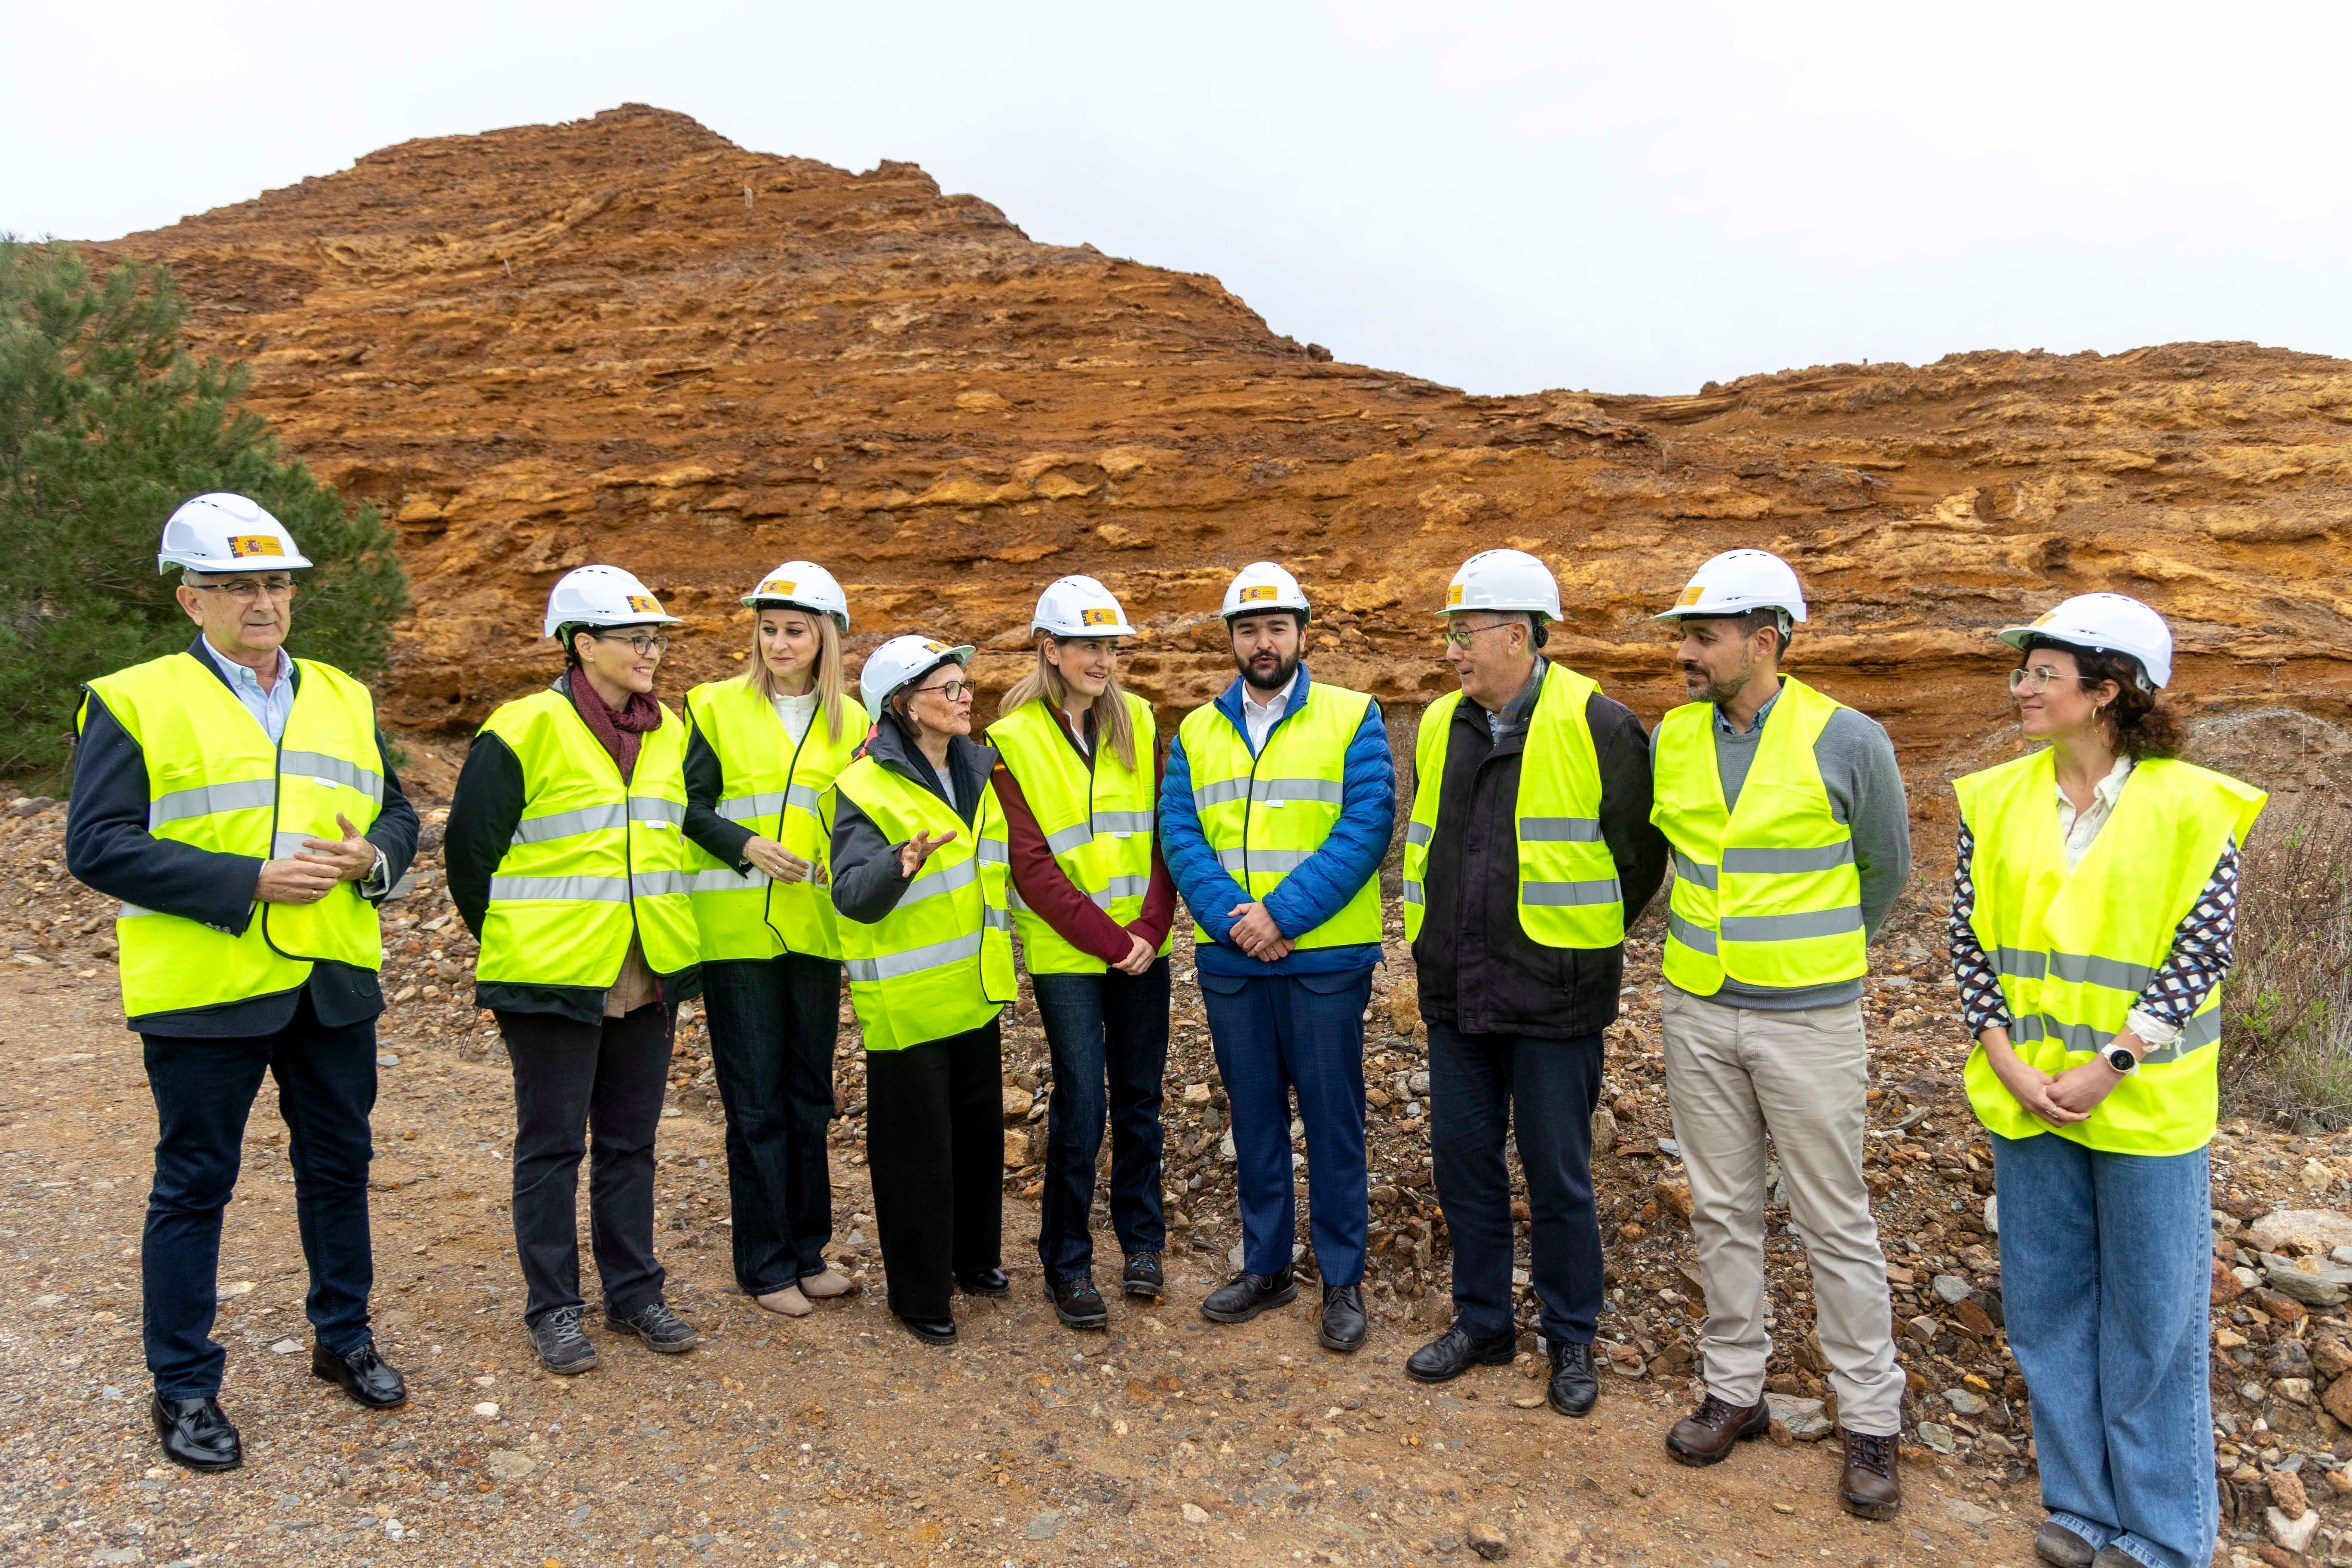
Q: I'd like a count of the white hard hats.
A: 9